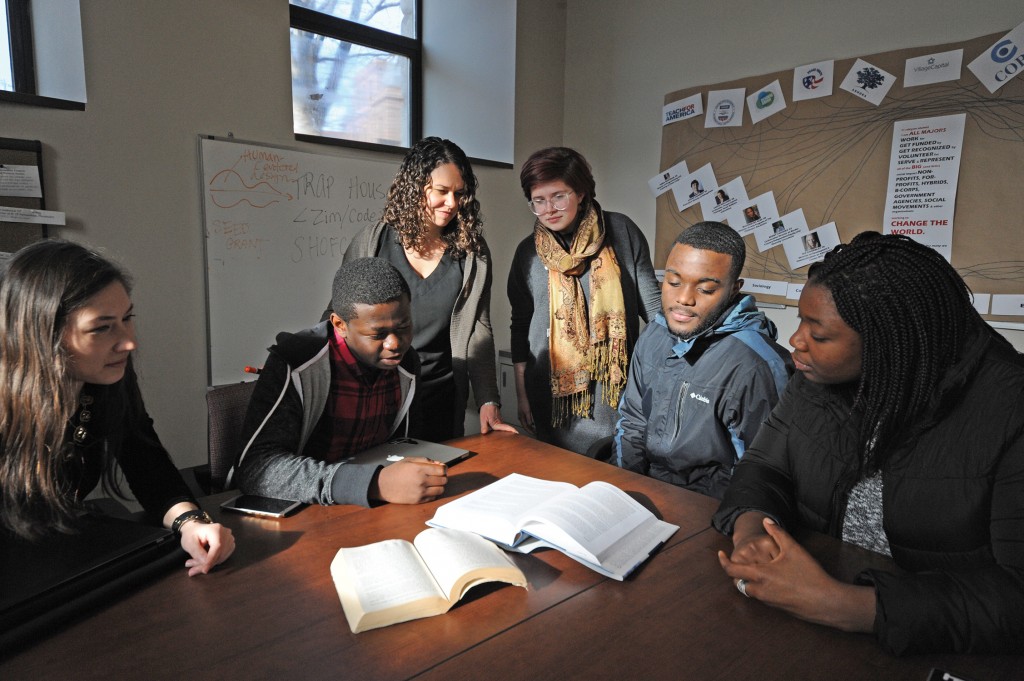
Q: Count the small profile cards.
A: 6